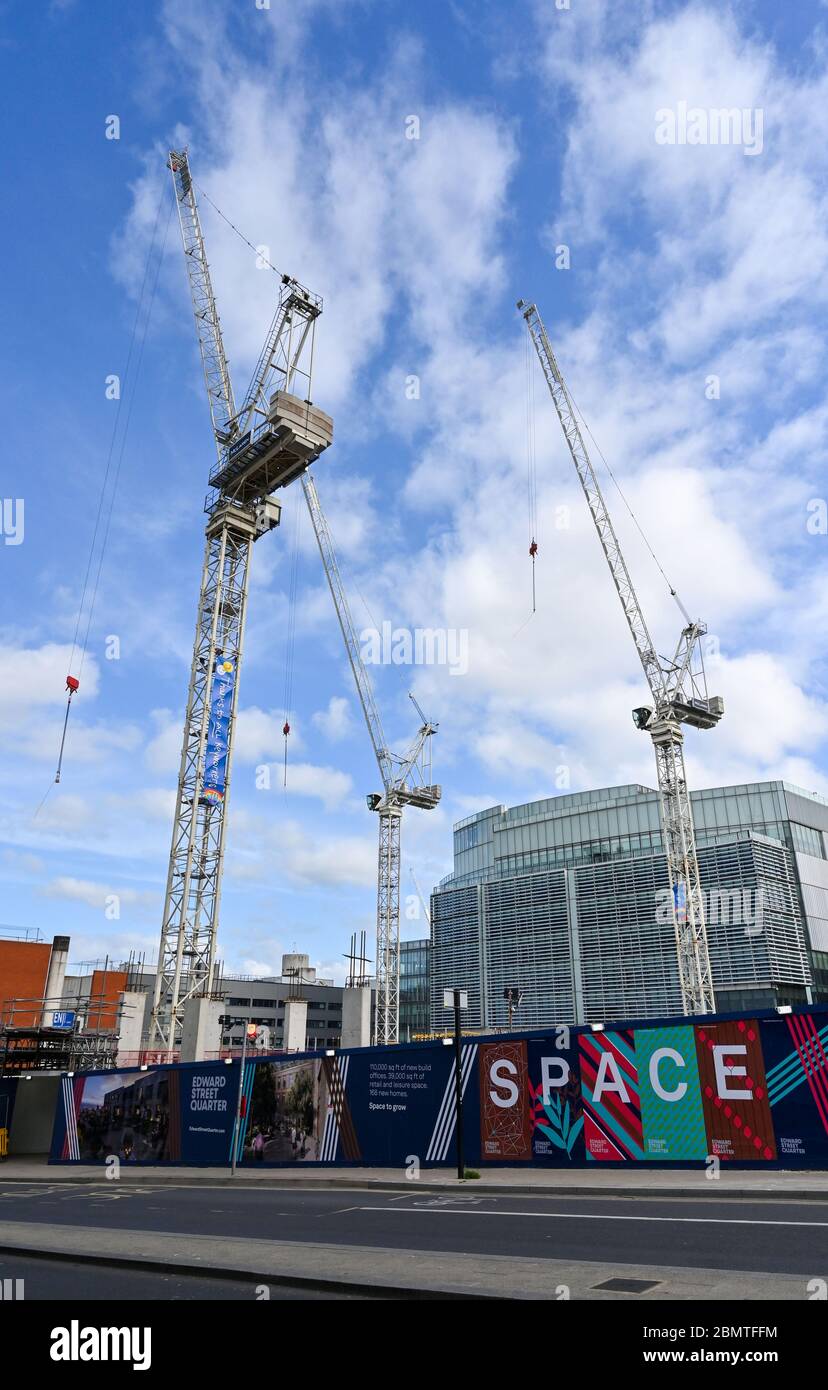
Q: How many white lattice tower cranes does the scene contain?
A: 3